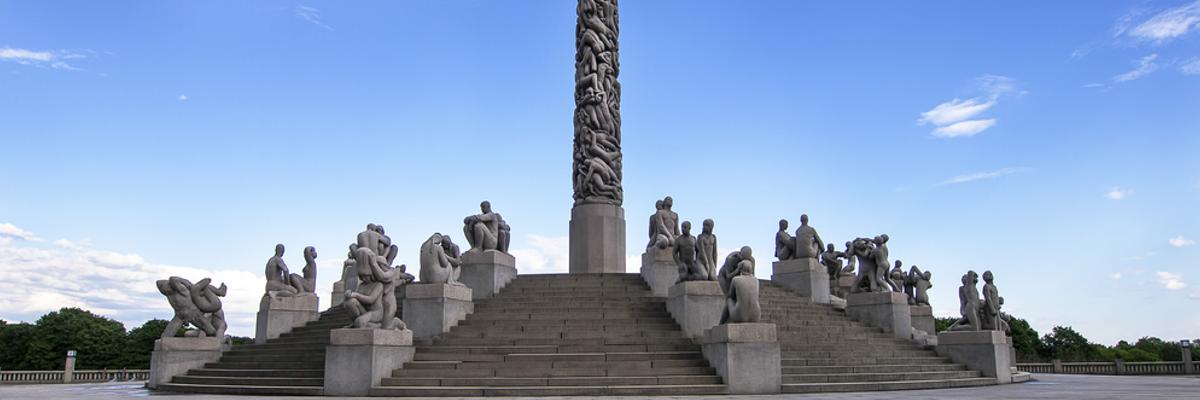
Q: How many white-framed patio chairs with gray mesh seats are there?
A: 0